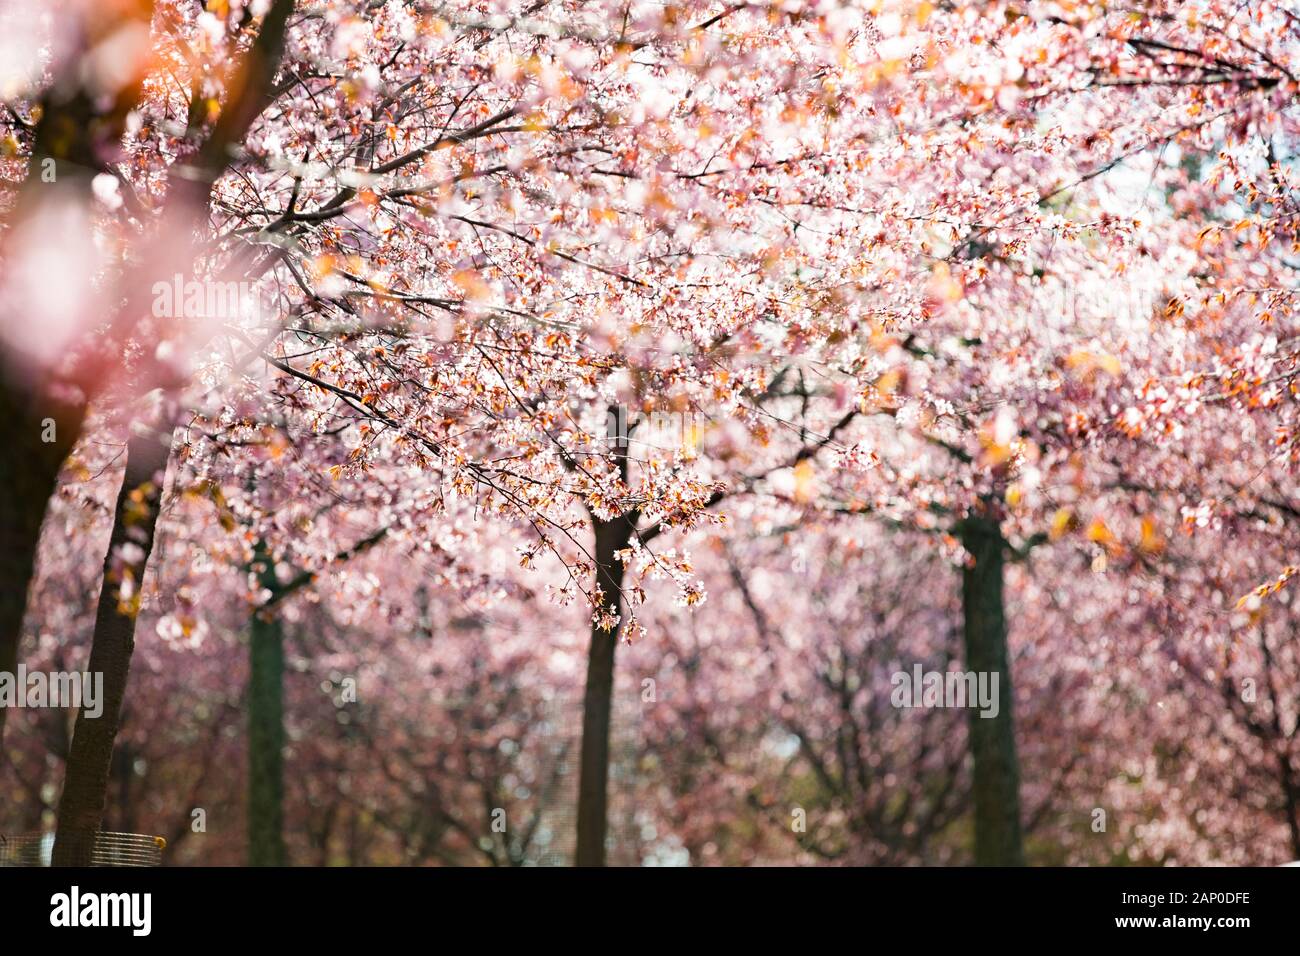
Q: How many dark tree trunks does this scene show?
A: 5